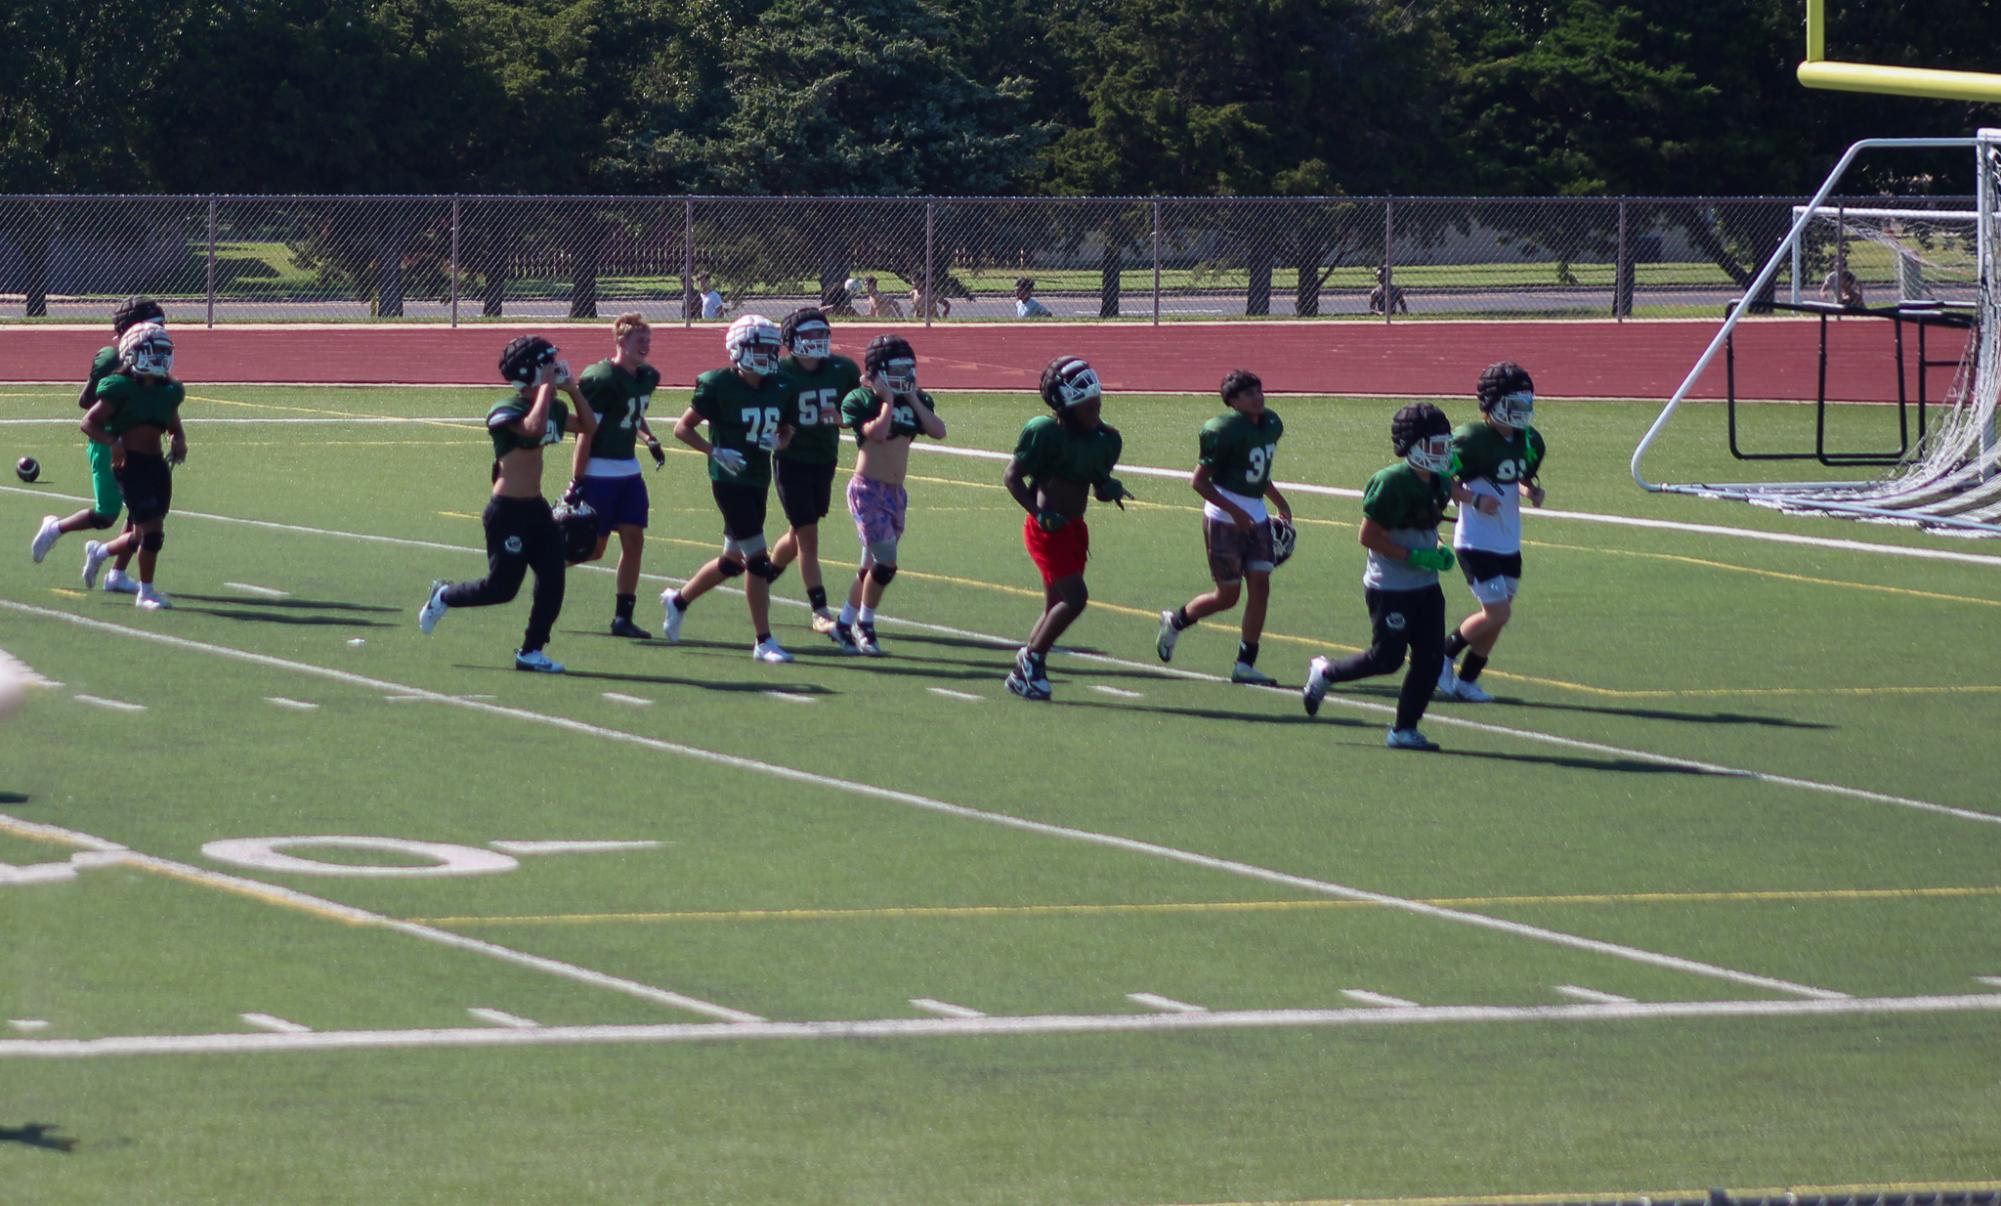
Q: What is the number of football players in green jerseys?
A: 11